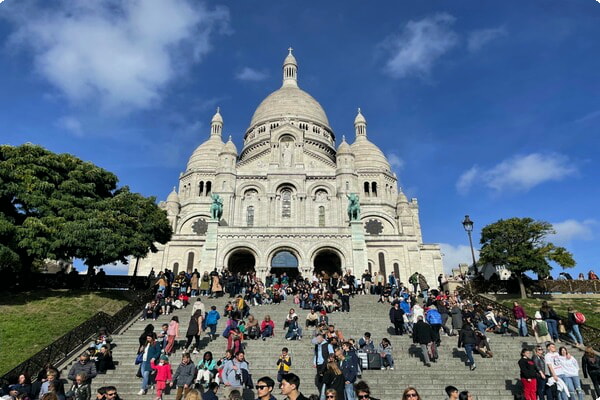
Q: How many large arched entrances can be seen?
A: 3